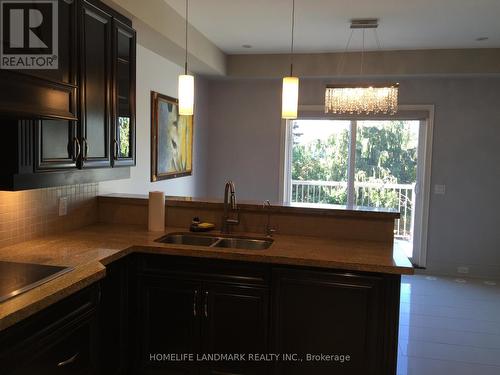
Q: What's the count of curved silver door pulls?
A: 6